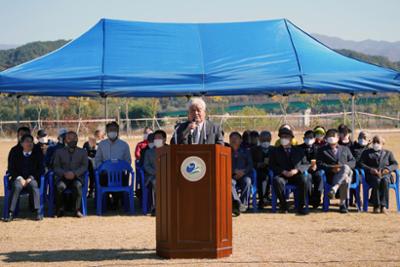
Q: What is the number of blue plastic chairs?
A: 8